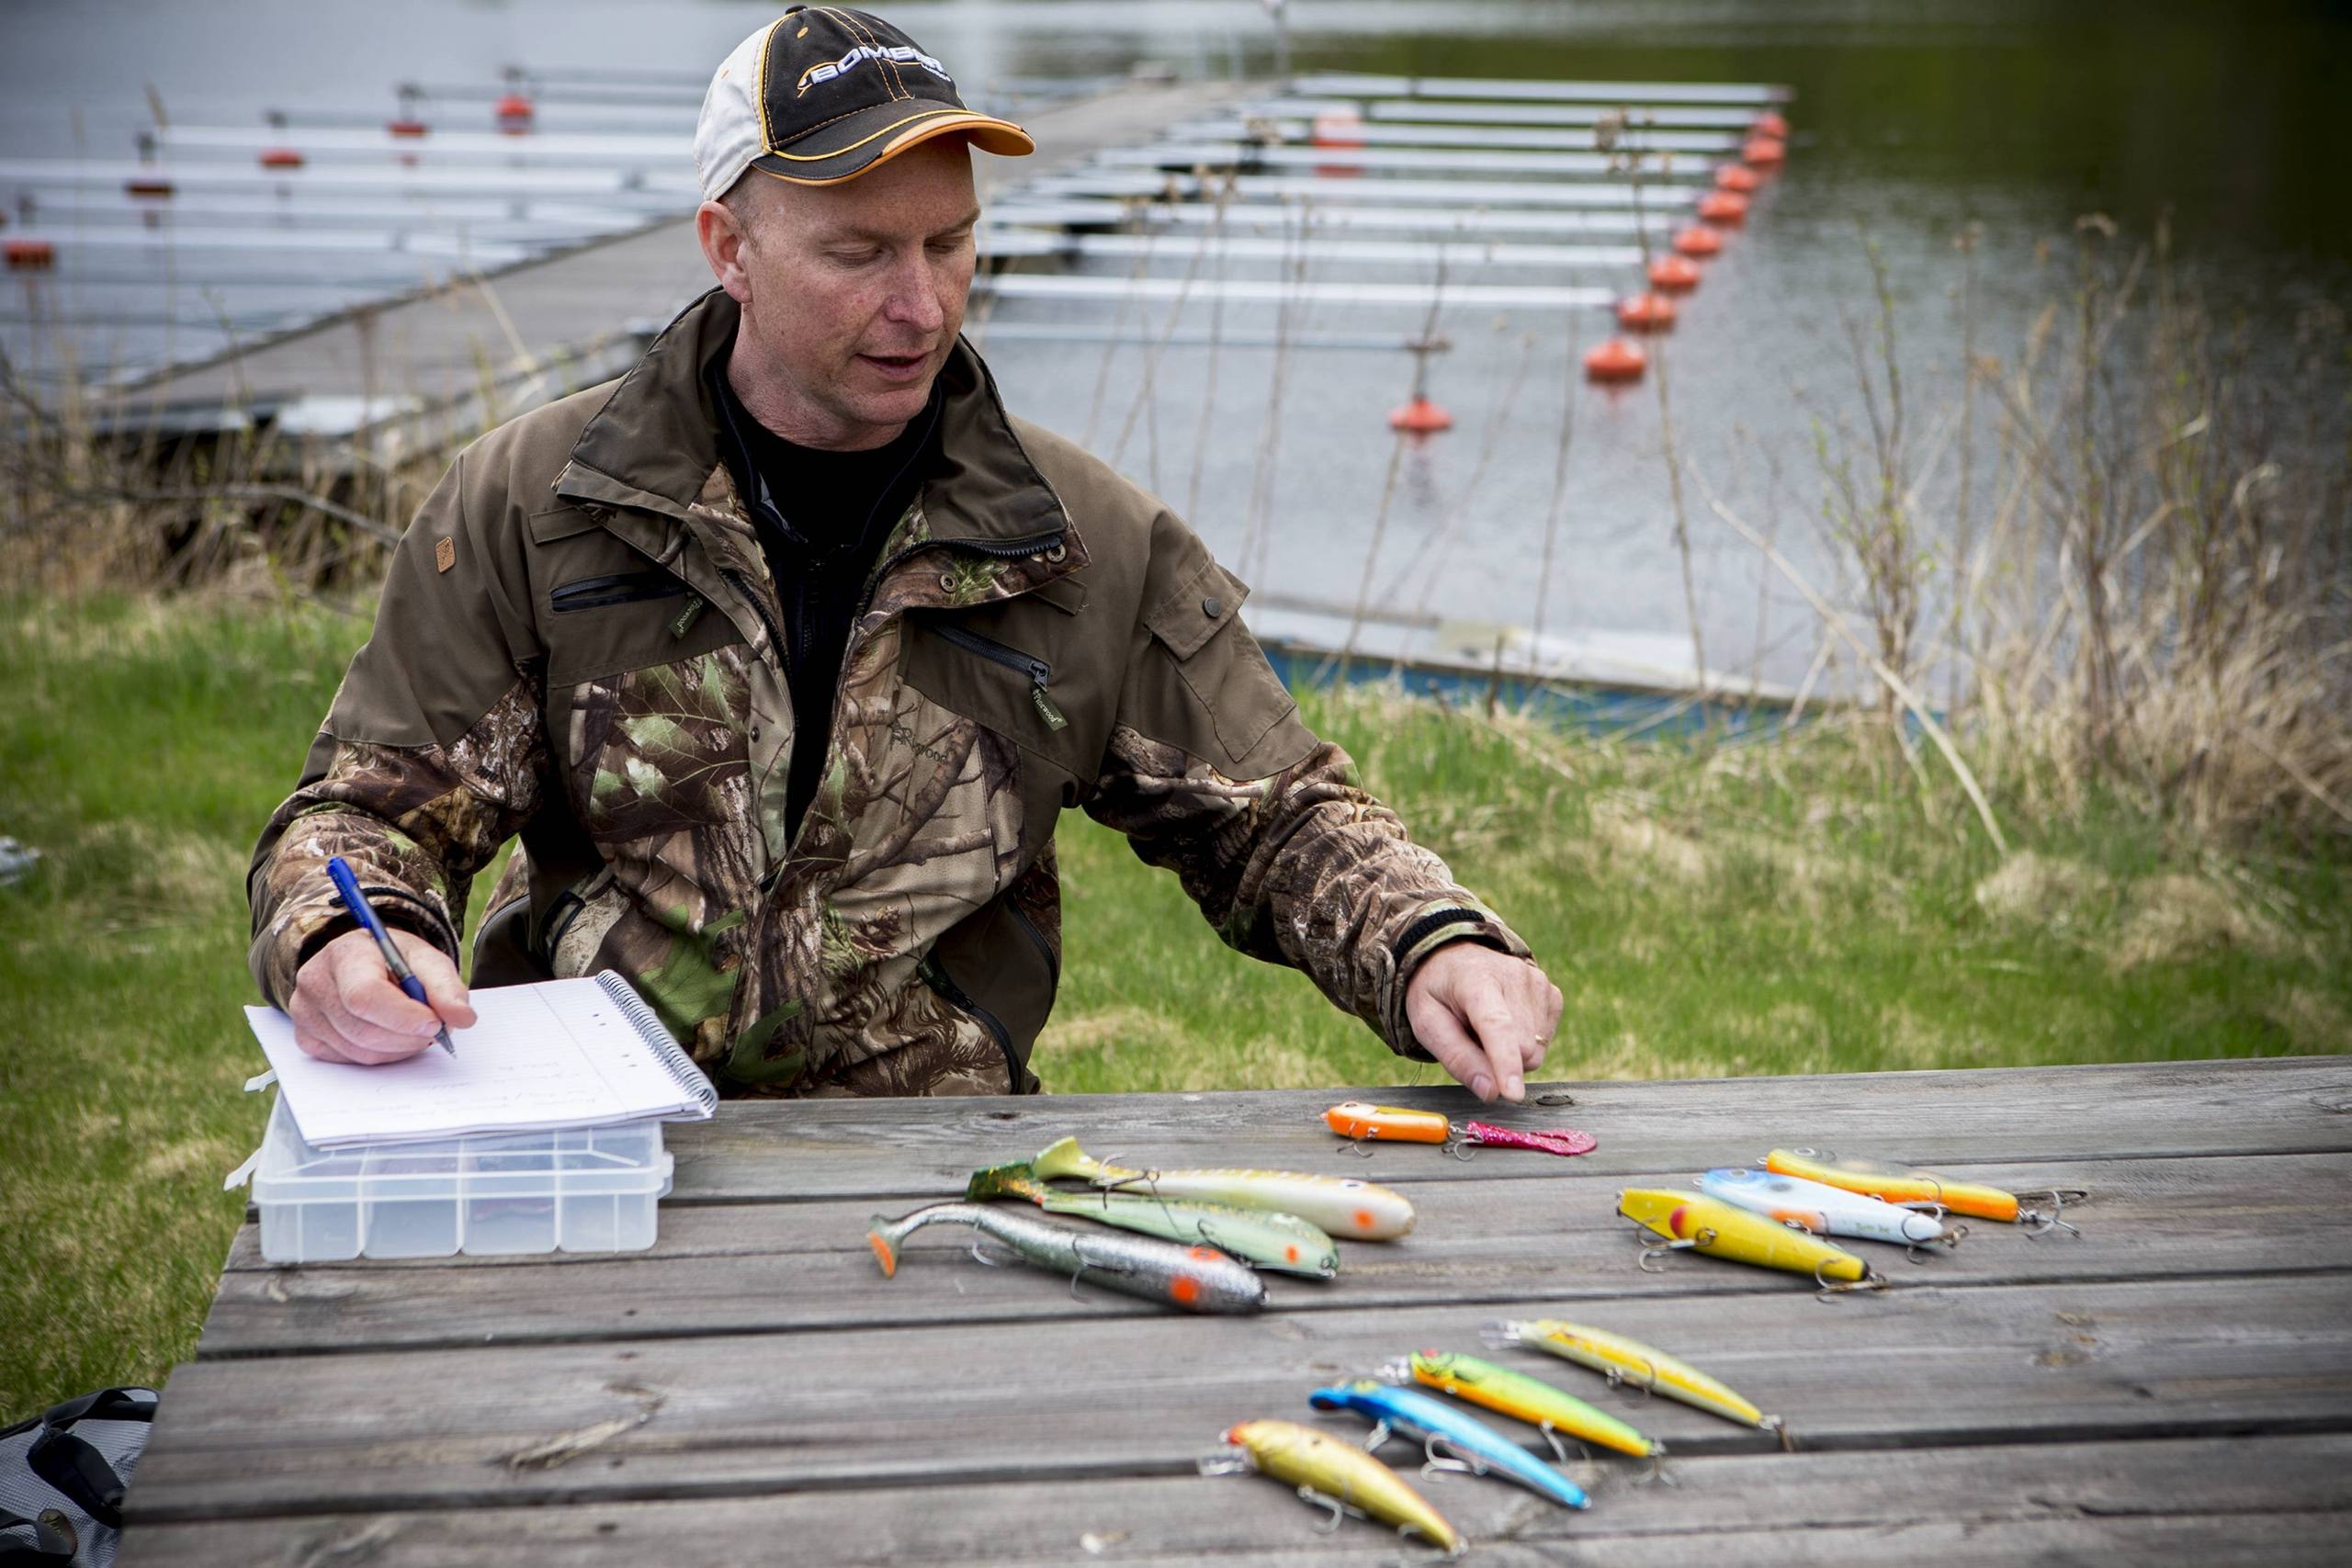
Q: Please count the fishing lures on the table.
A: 11